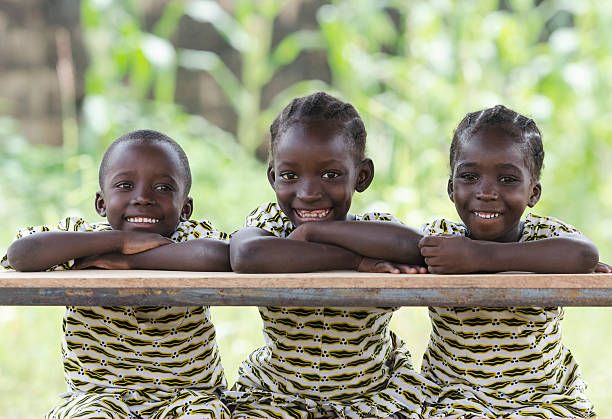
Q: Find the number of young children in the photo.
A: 3